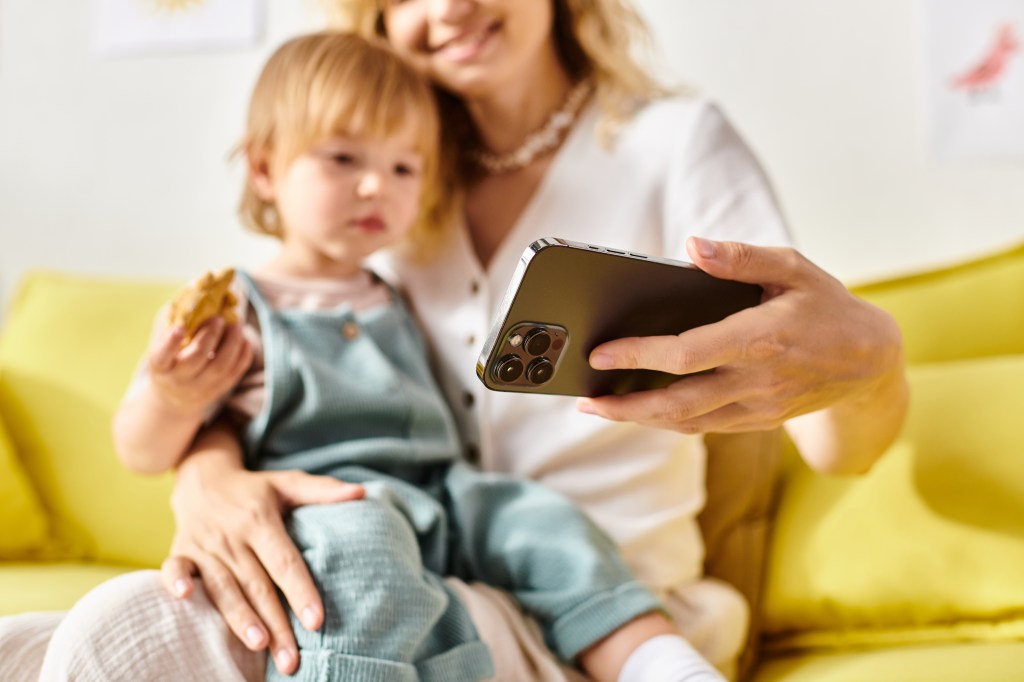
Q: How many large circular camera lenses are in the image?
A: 3